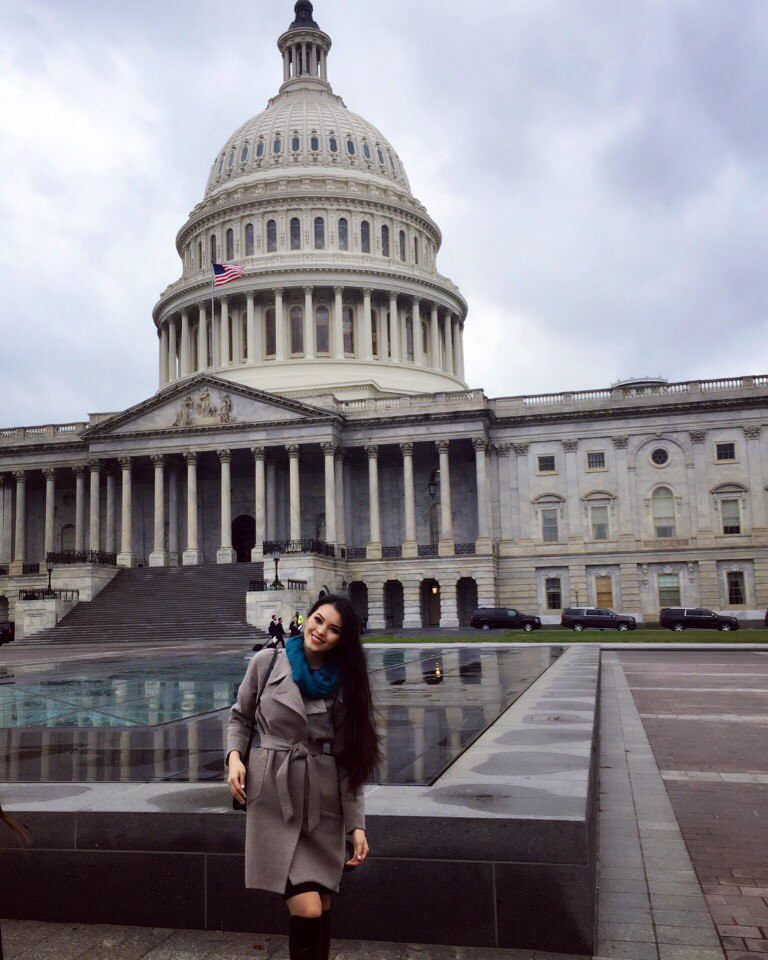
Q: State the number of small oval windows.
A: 12